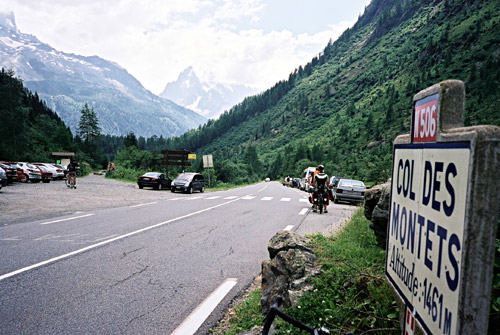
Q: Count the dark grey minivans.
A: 1